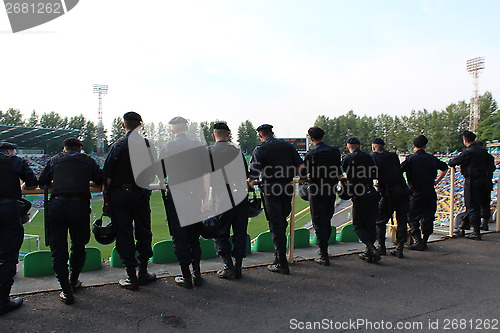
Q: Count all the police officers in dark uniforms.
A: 11